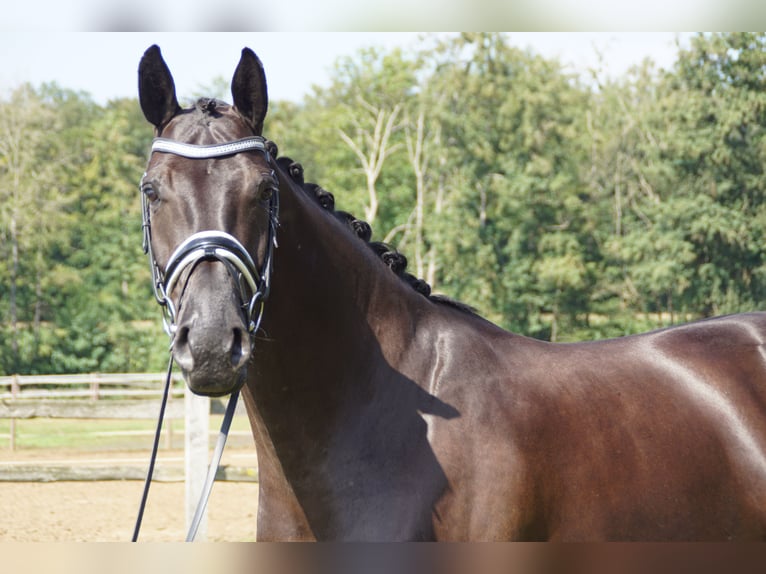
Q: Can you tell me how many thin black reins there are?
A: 2